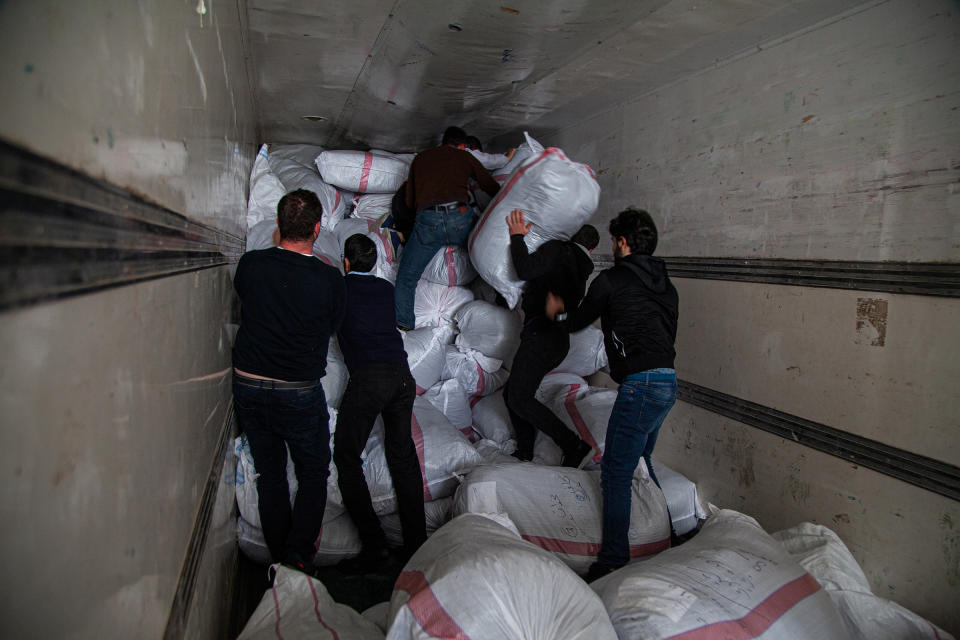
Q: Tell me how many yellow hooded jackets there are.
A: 0